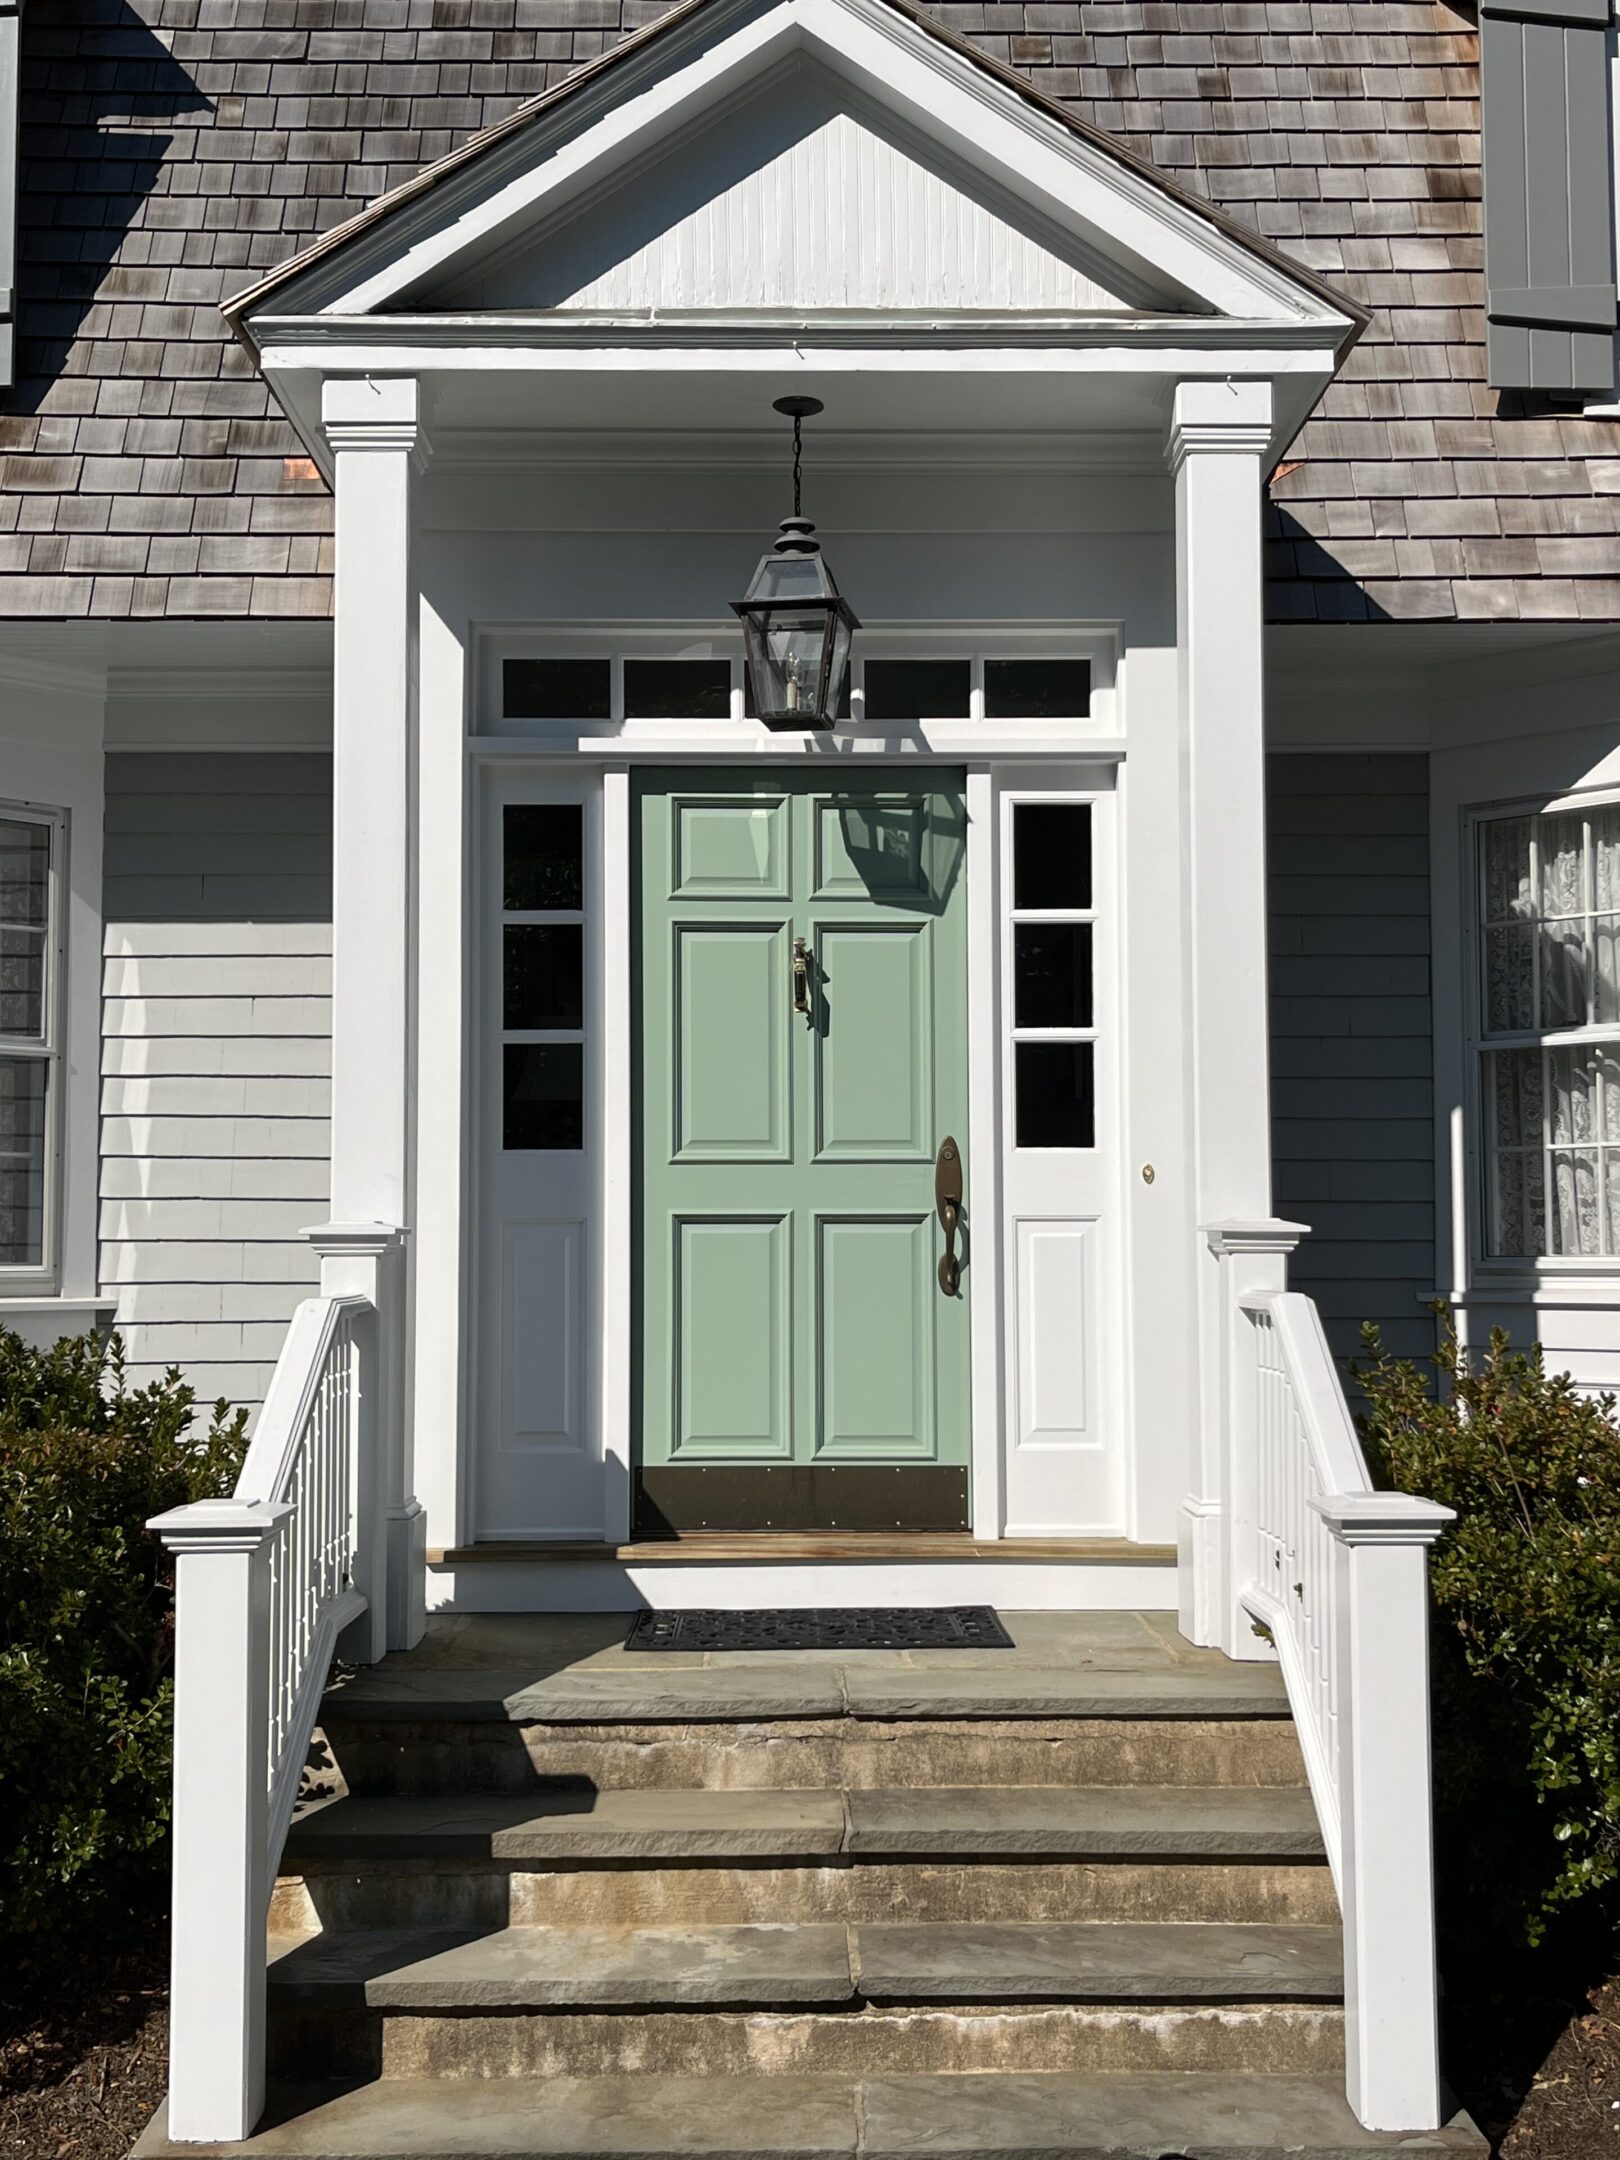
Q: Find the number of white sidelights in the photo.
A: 2